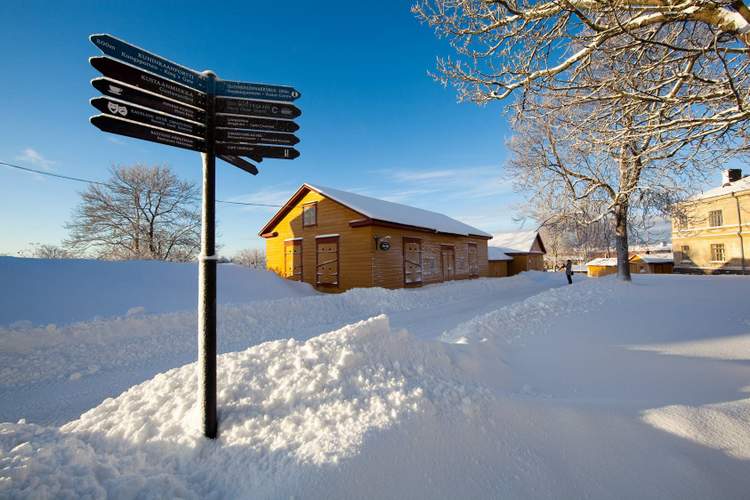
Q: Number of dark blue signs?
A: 2